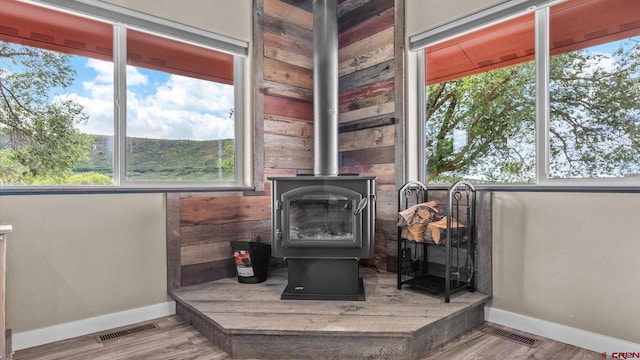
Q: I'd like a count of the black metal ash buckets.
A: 1